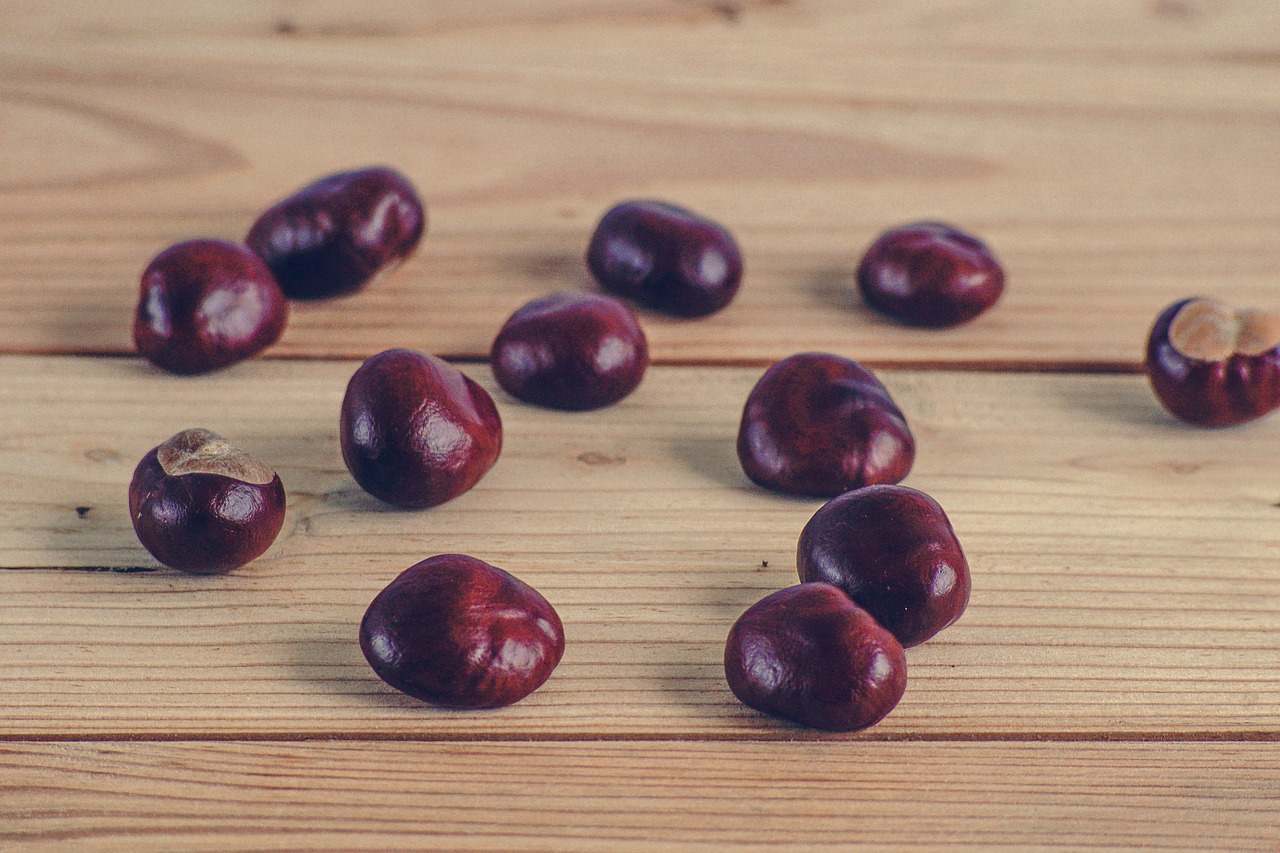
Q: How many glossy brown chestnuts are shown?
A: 12